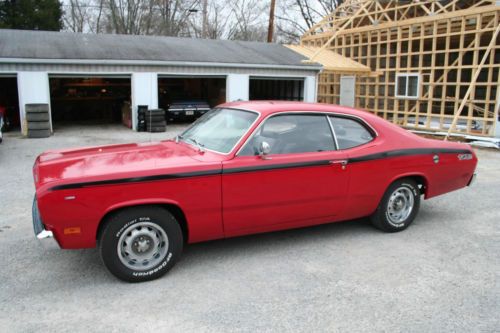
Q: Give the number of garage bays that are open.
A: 4